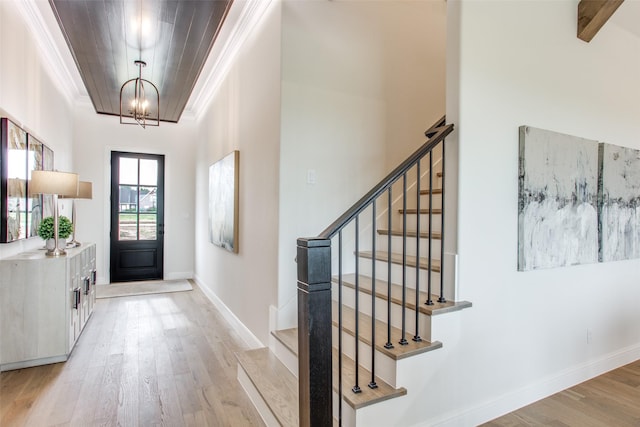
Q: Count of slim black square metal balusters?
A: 8